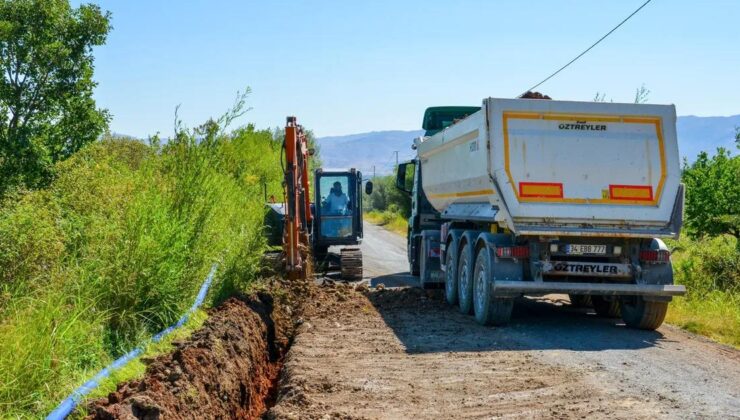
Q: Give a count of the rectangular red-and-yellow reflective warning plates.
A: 2